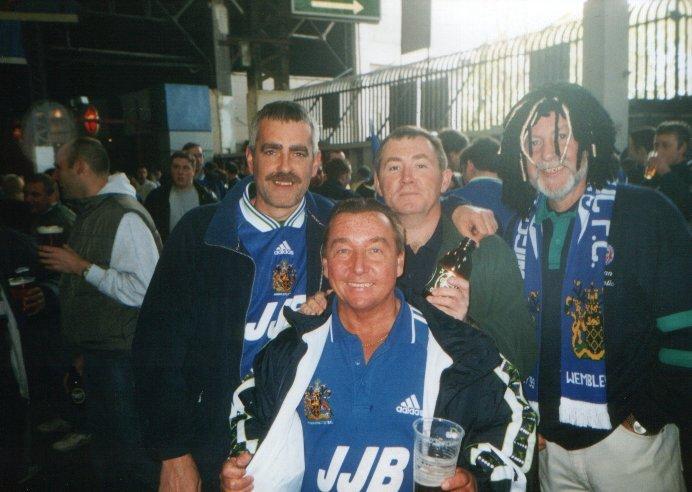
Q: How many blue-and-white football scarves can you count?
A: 1